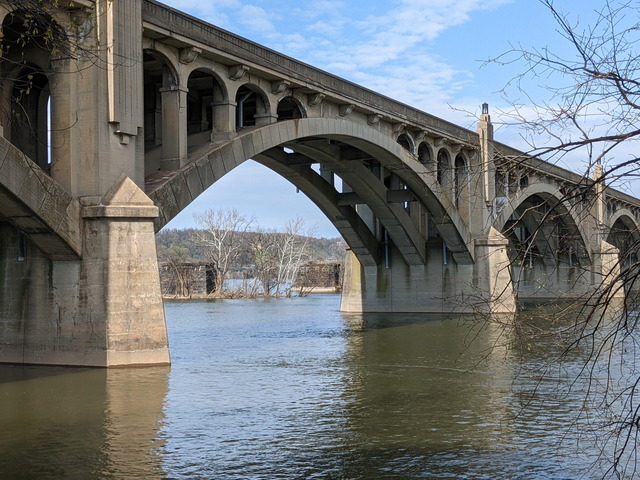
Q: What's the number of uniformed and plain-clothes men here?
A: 0